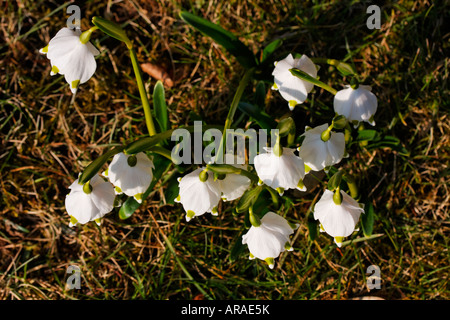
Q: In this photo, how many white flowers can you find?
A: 11